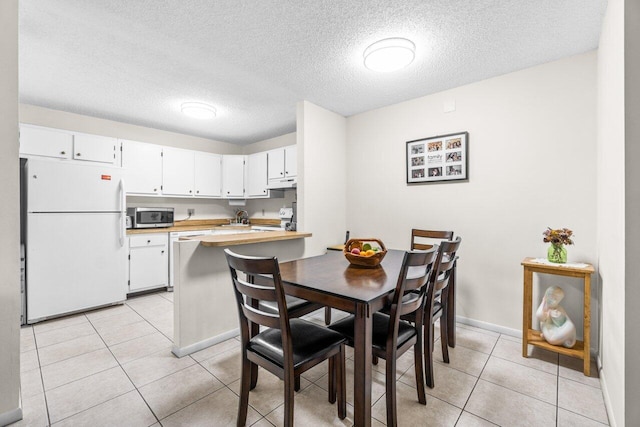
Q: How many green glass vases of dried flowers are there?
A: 1